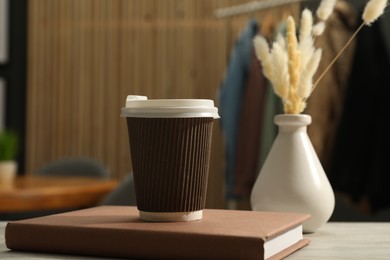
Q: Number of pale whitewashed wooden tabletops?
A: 1